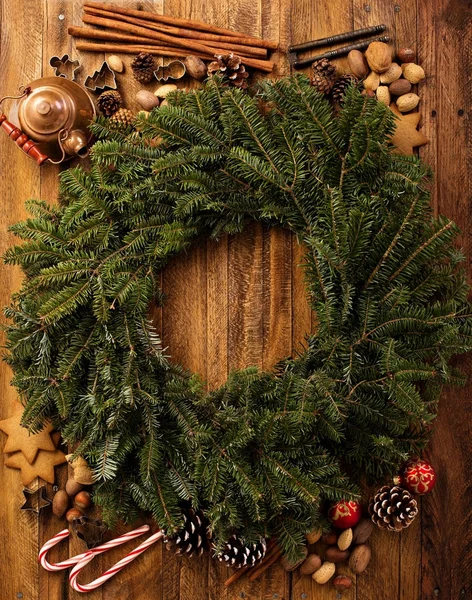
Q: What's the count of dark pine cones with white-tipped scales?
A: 3